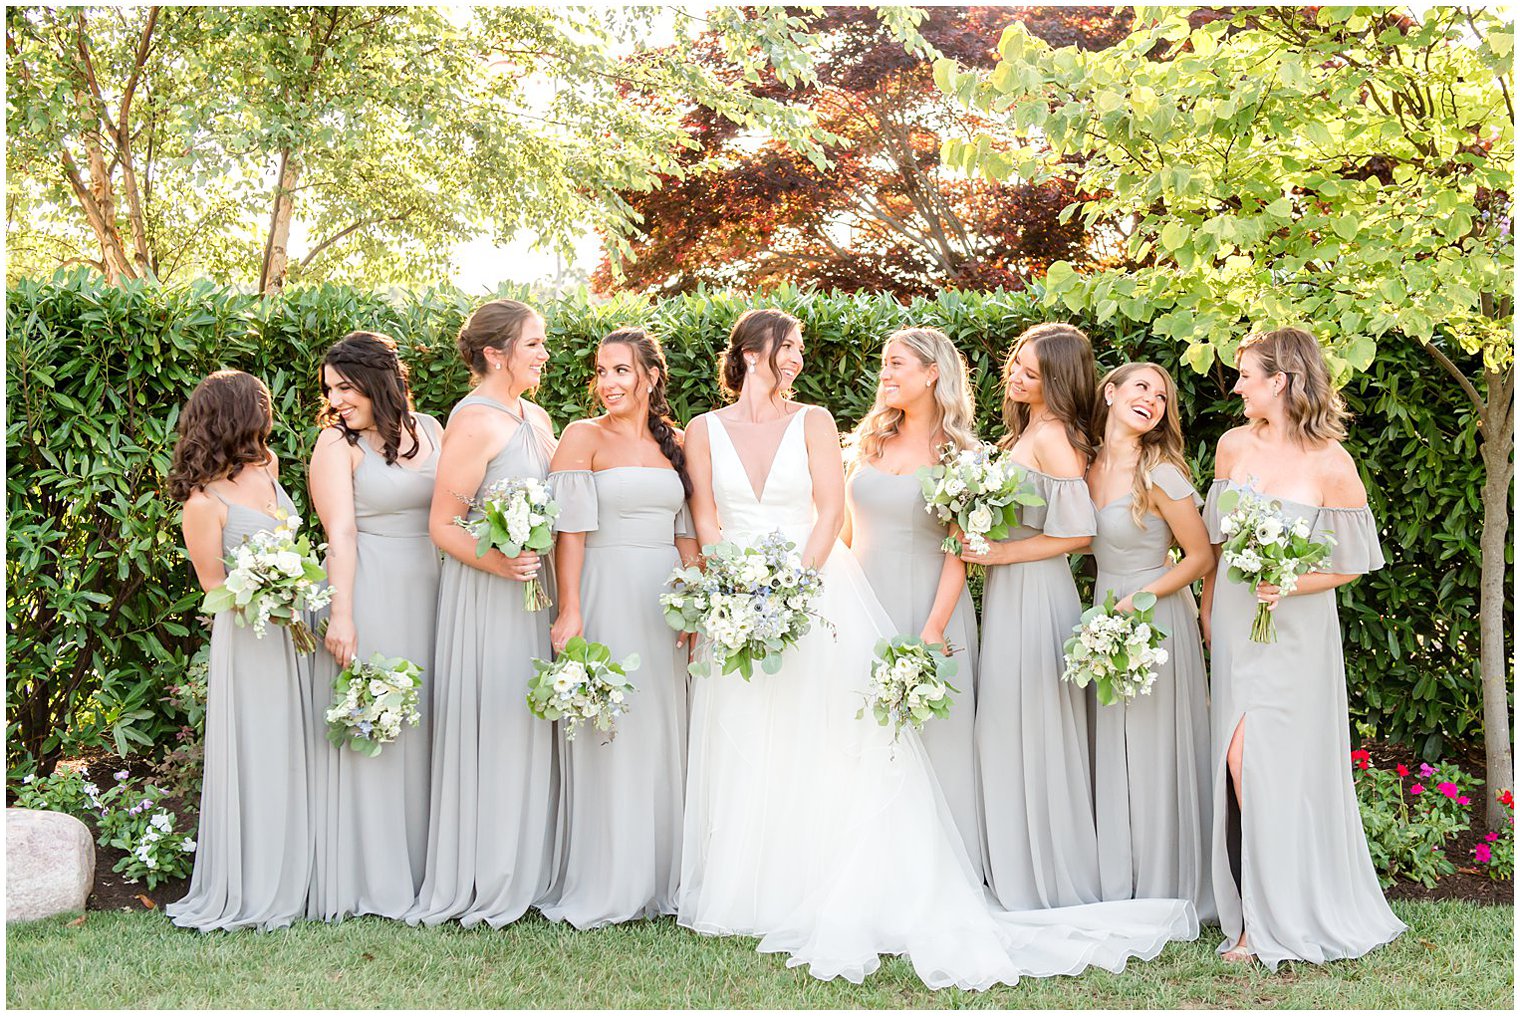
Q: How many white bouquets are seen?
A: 9